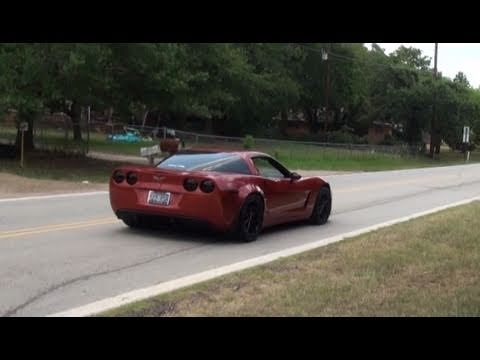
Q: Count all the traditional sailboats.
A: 0